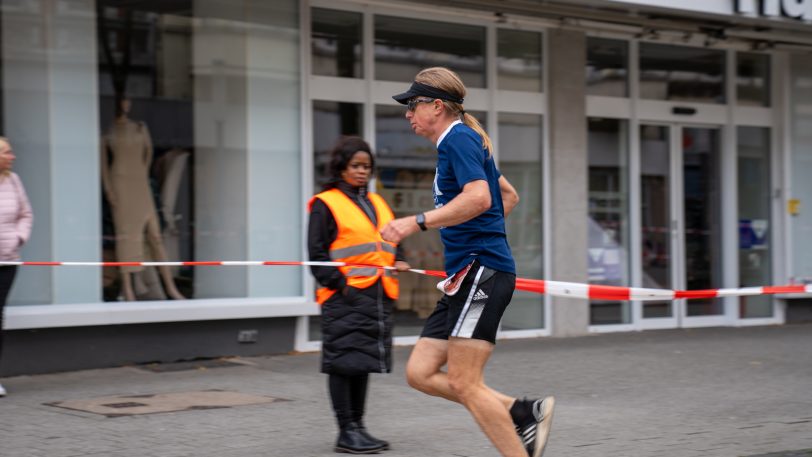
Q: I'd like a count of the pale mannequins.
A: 1